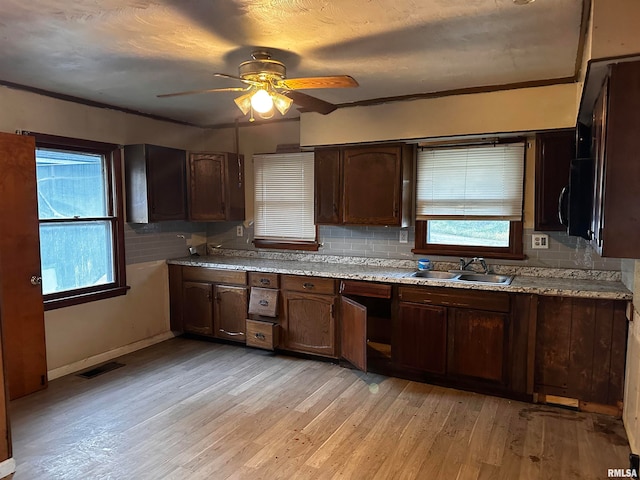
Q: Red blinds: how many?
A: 0